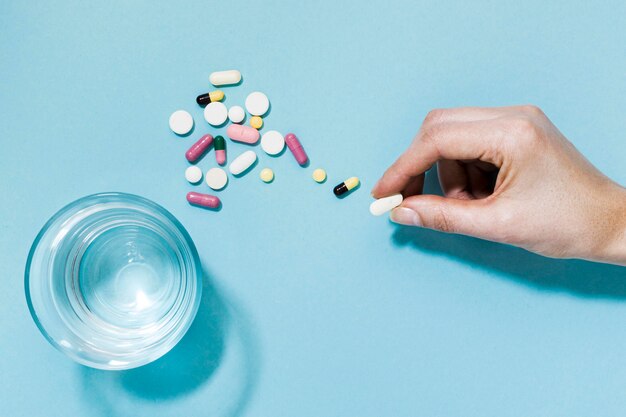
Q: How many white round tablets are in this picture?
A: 7